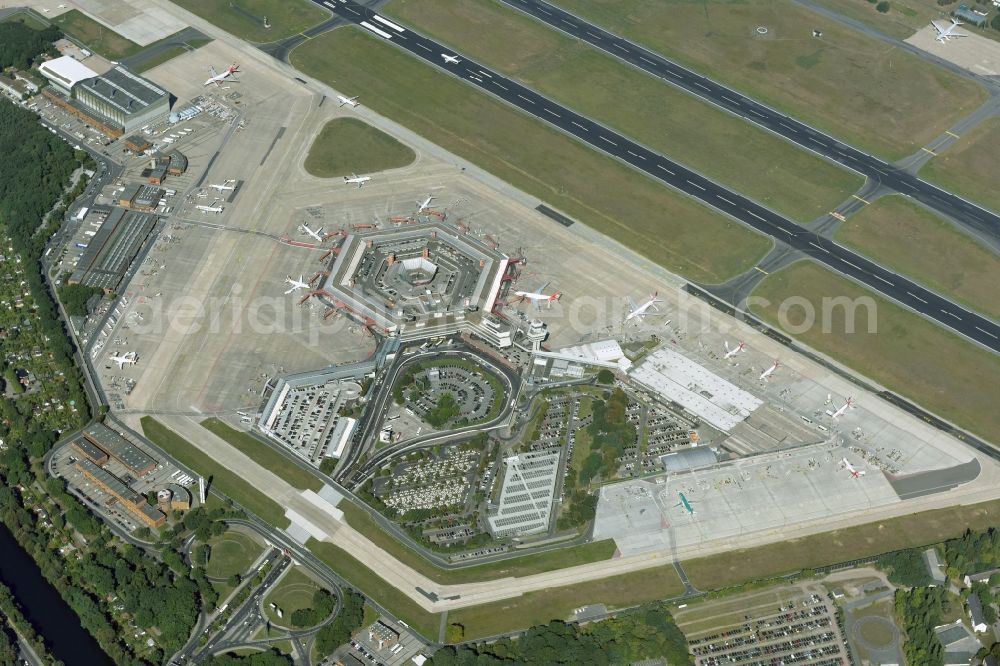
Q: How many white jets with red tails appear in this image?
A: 7